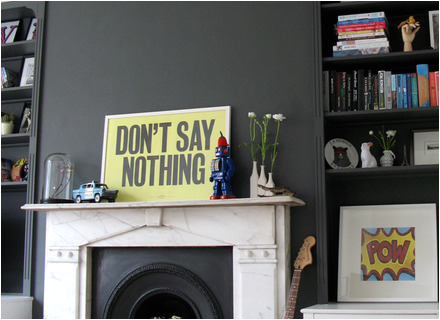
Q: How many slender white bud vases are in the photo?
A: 3